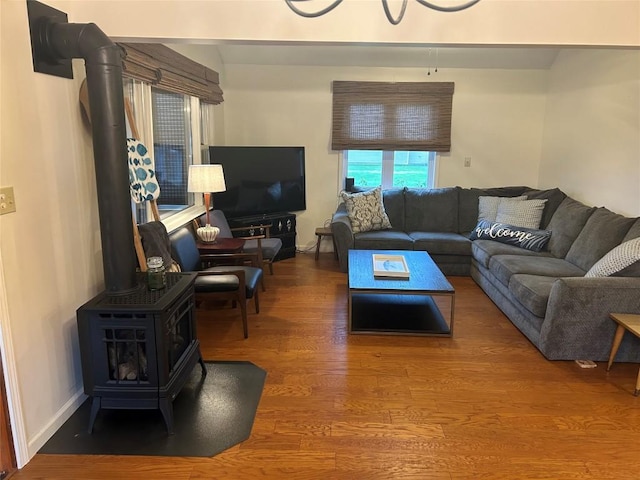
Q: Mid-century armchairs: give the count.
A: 2